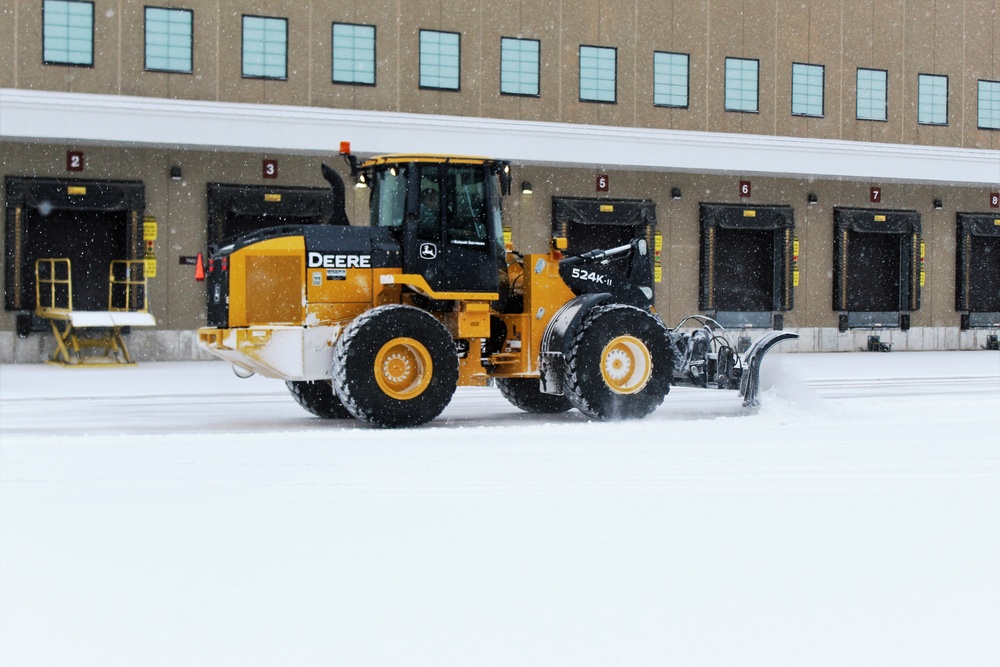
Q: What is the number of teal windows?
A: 13